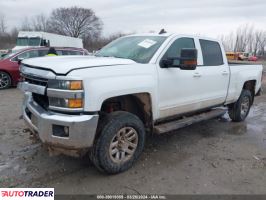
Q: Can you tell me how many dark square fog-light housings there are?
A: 1